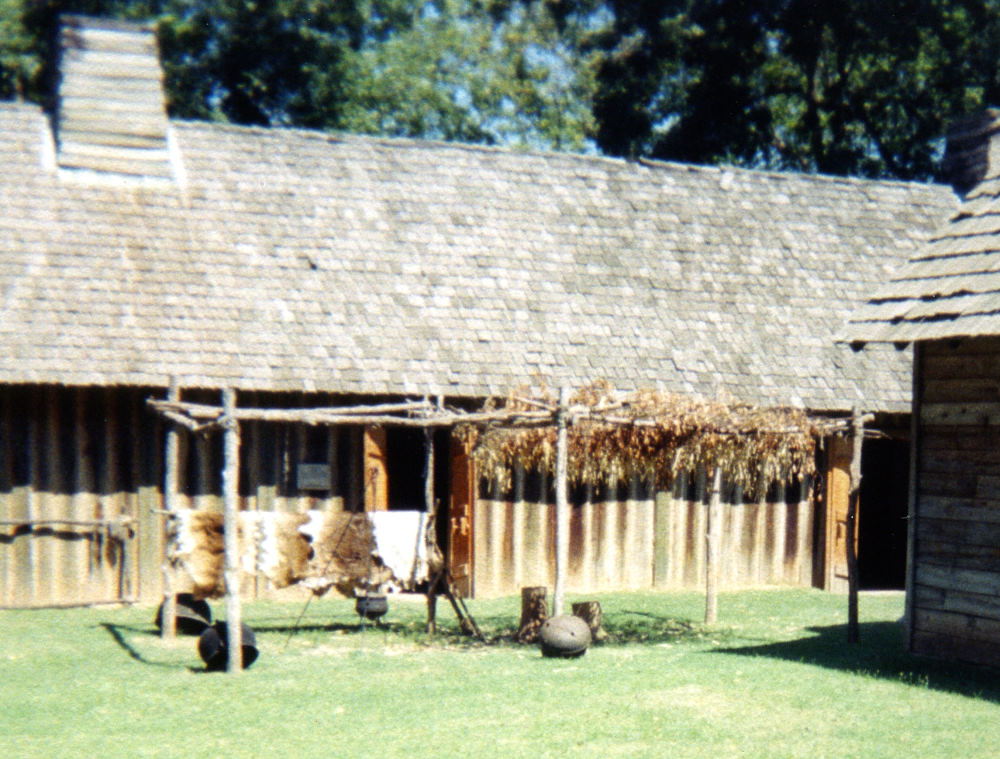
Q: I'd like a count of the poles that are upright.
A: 6